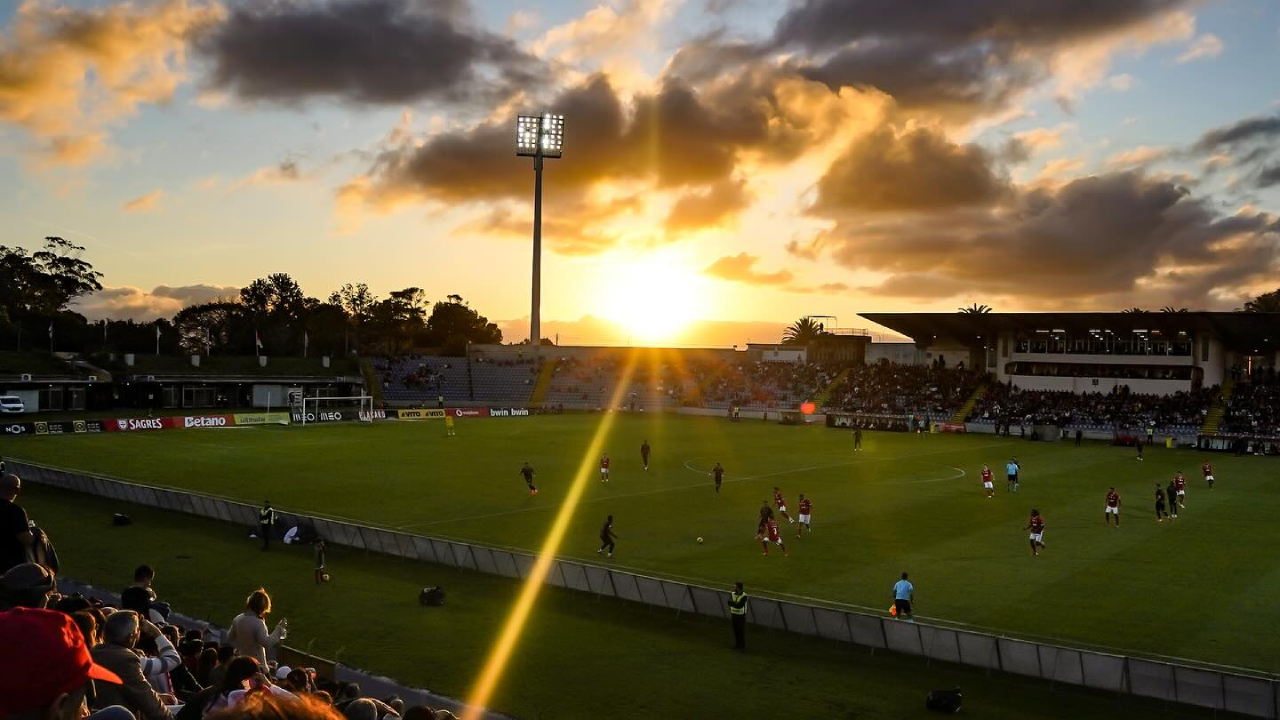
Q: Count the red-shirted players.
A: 9